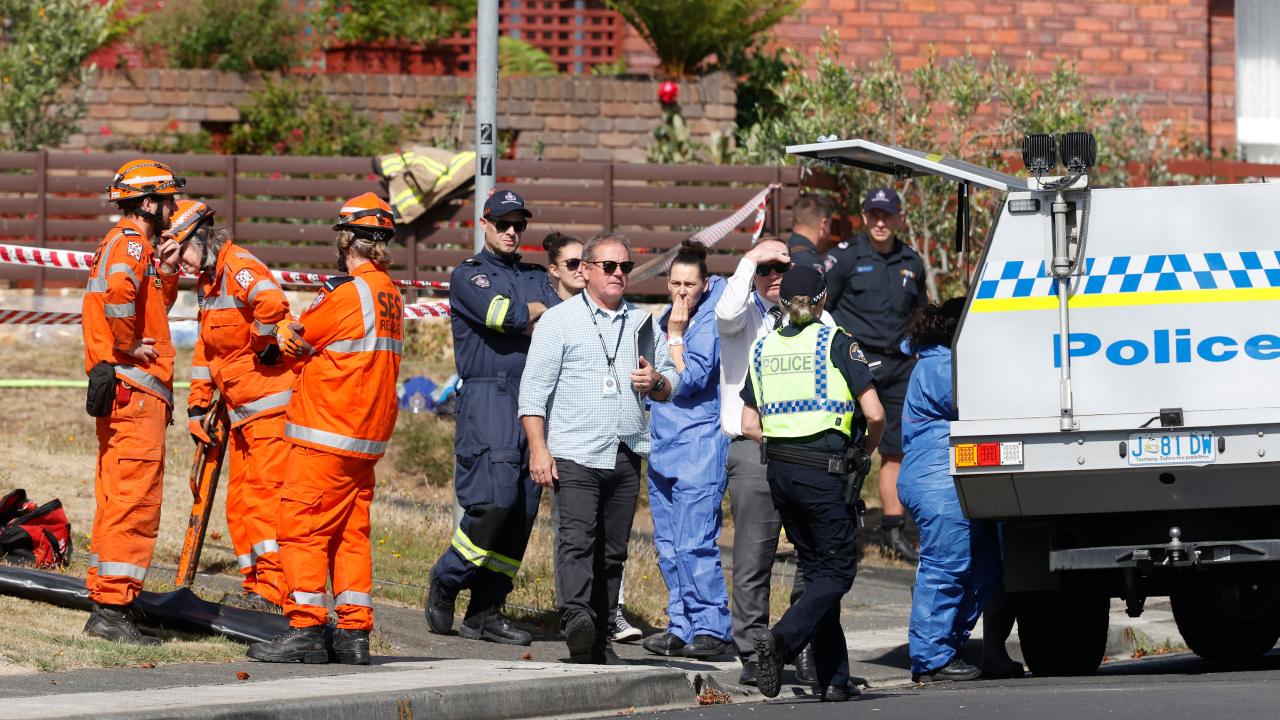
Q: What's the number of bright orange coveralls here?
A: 3